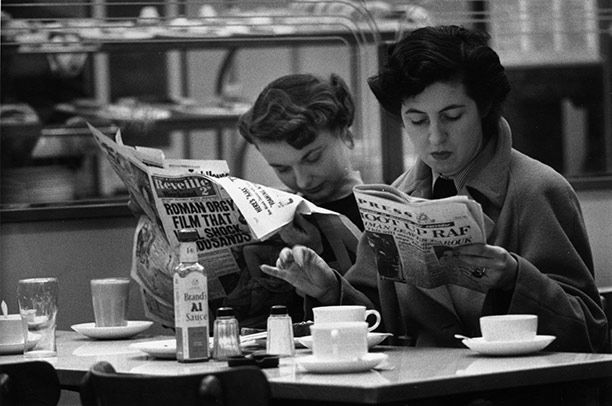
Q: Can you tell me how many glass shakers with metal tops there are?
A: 2